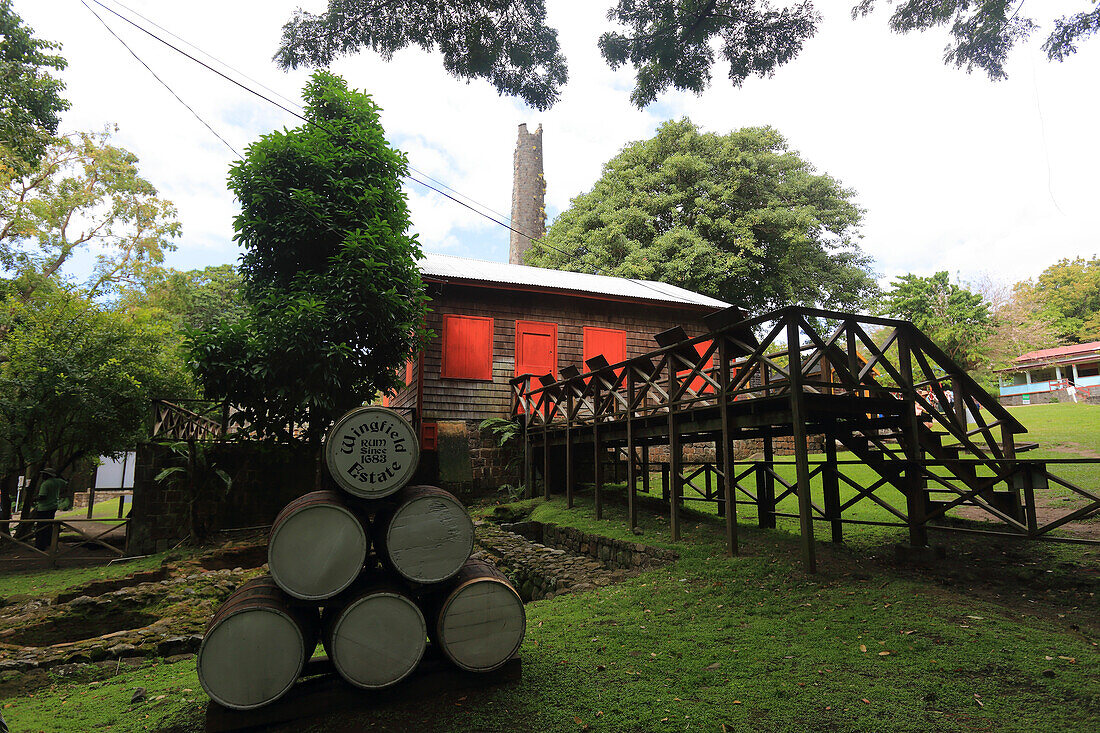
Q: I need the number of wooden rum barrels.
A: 6